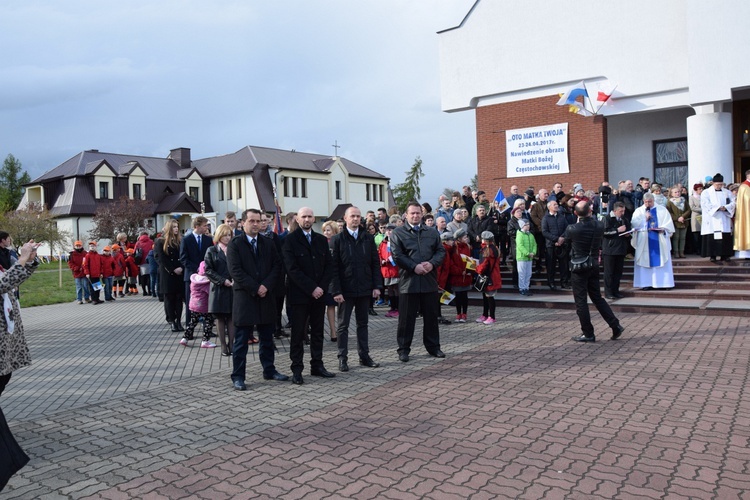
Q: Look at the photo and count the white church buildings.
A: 2